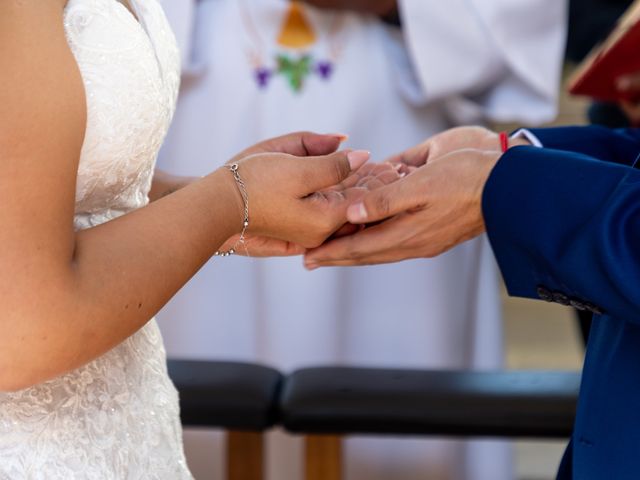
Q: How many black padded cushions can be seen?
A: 2